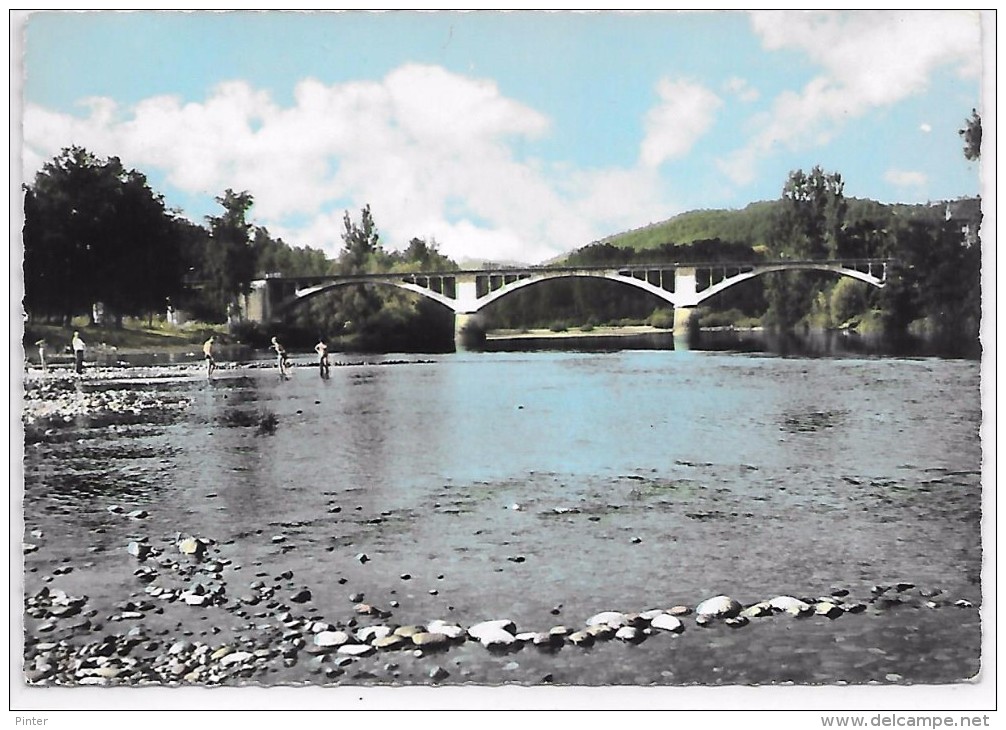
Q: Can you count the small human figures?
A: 5